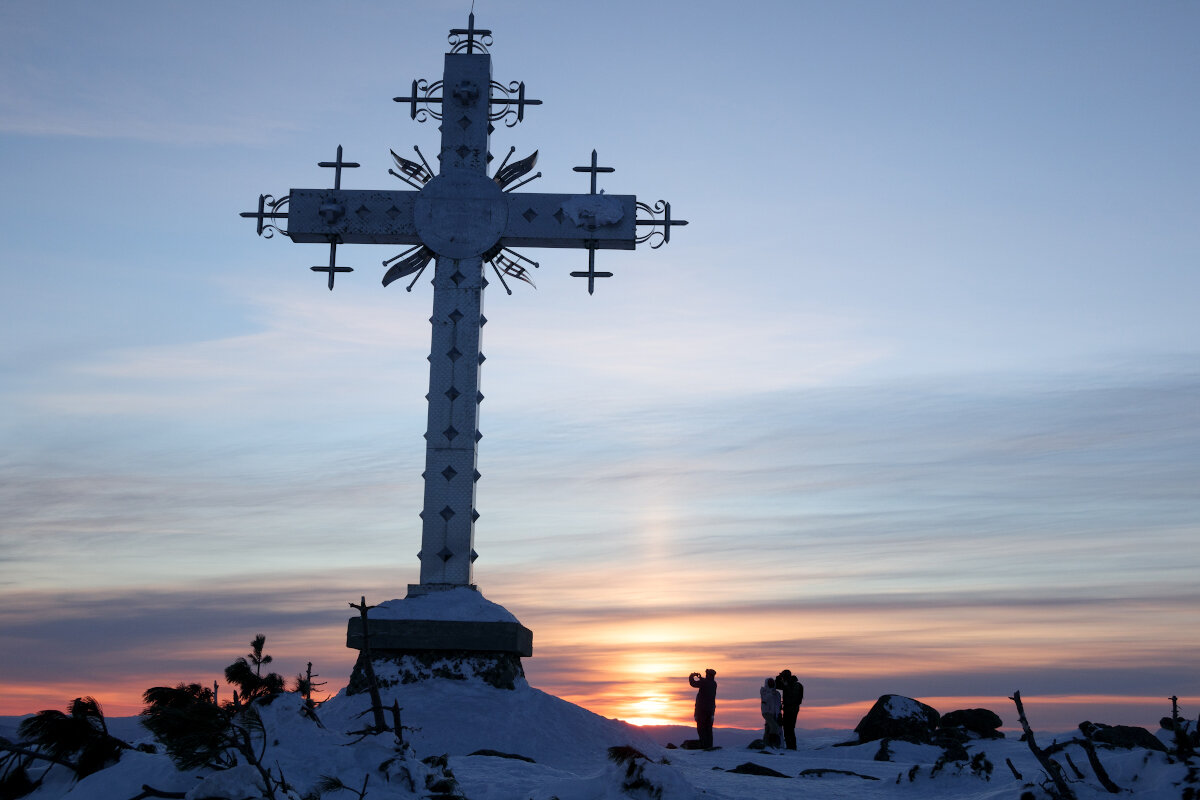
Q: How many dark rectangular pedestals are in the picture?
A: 1